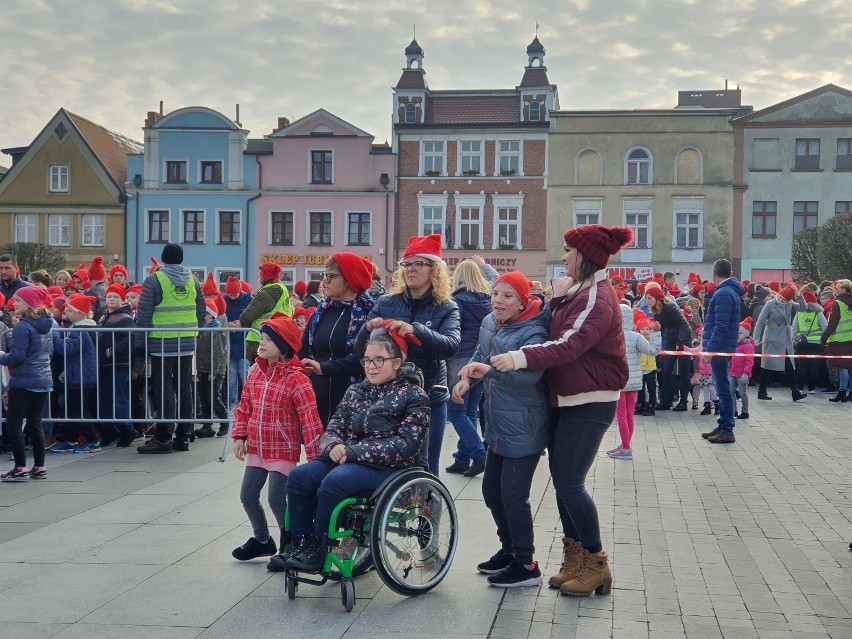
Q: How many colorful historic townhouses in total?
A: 6